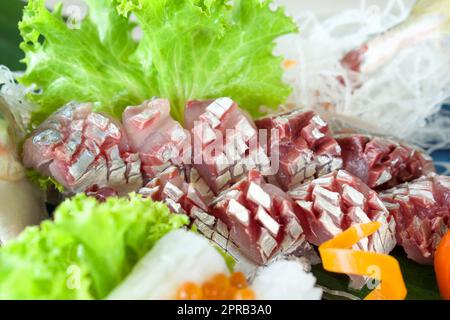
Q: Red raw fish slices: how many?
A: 9